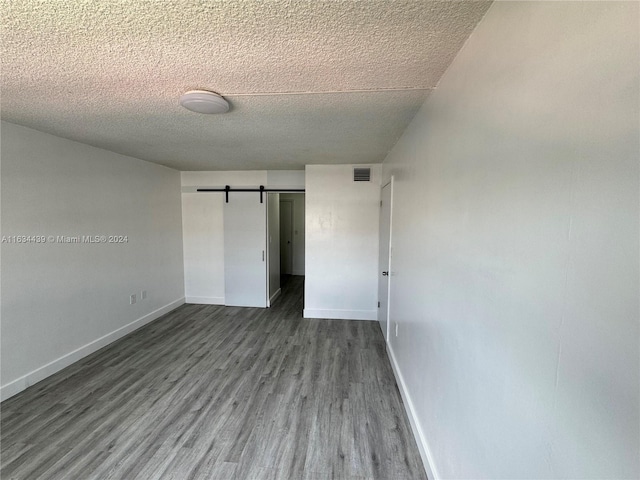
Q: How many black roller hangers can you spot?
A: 2